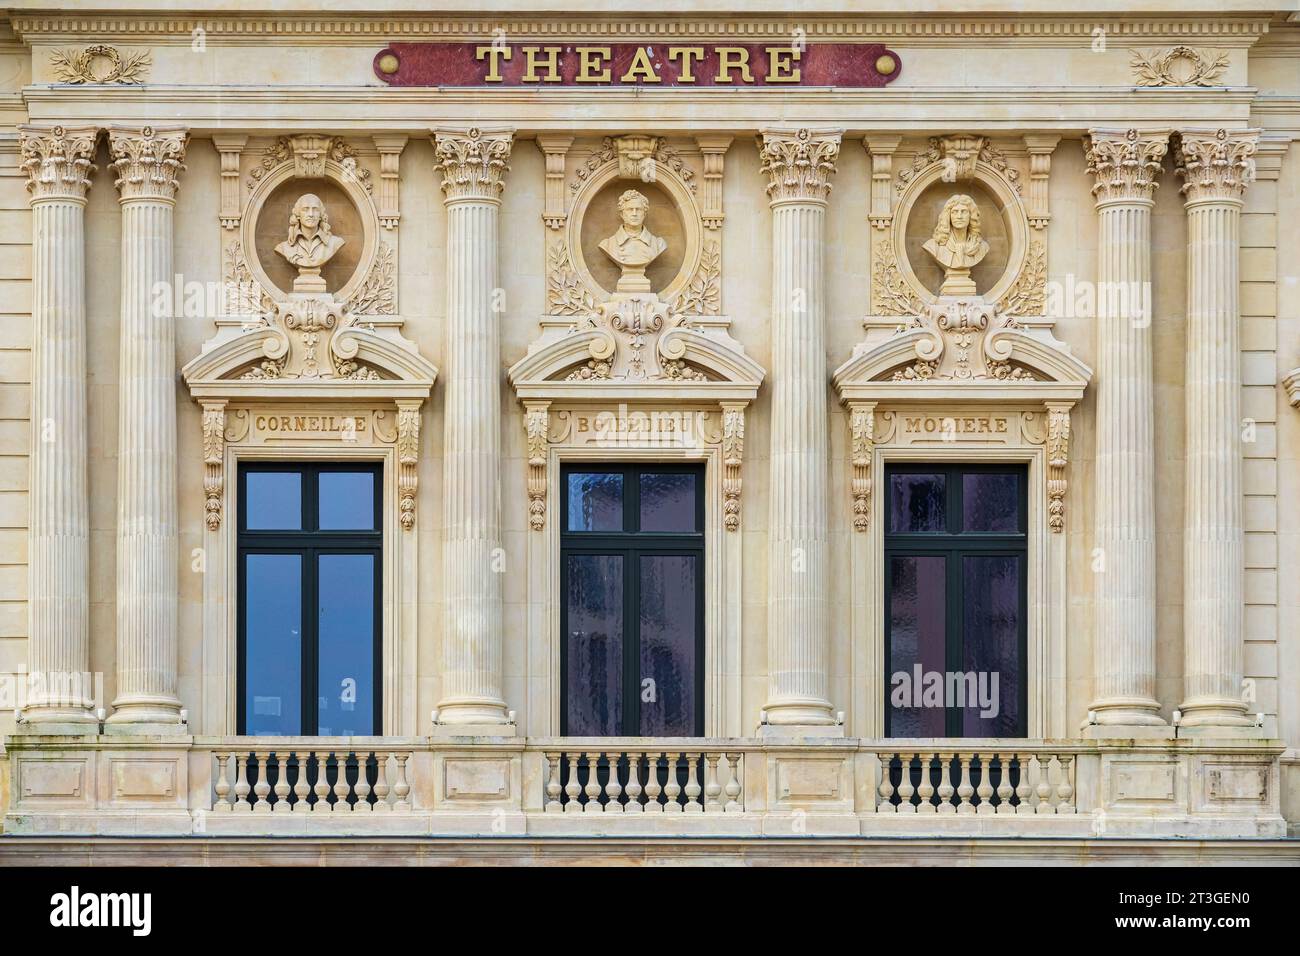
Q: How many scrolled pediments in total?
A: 3